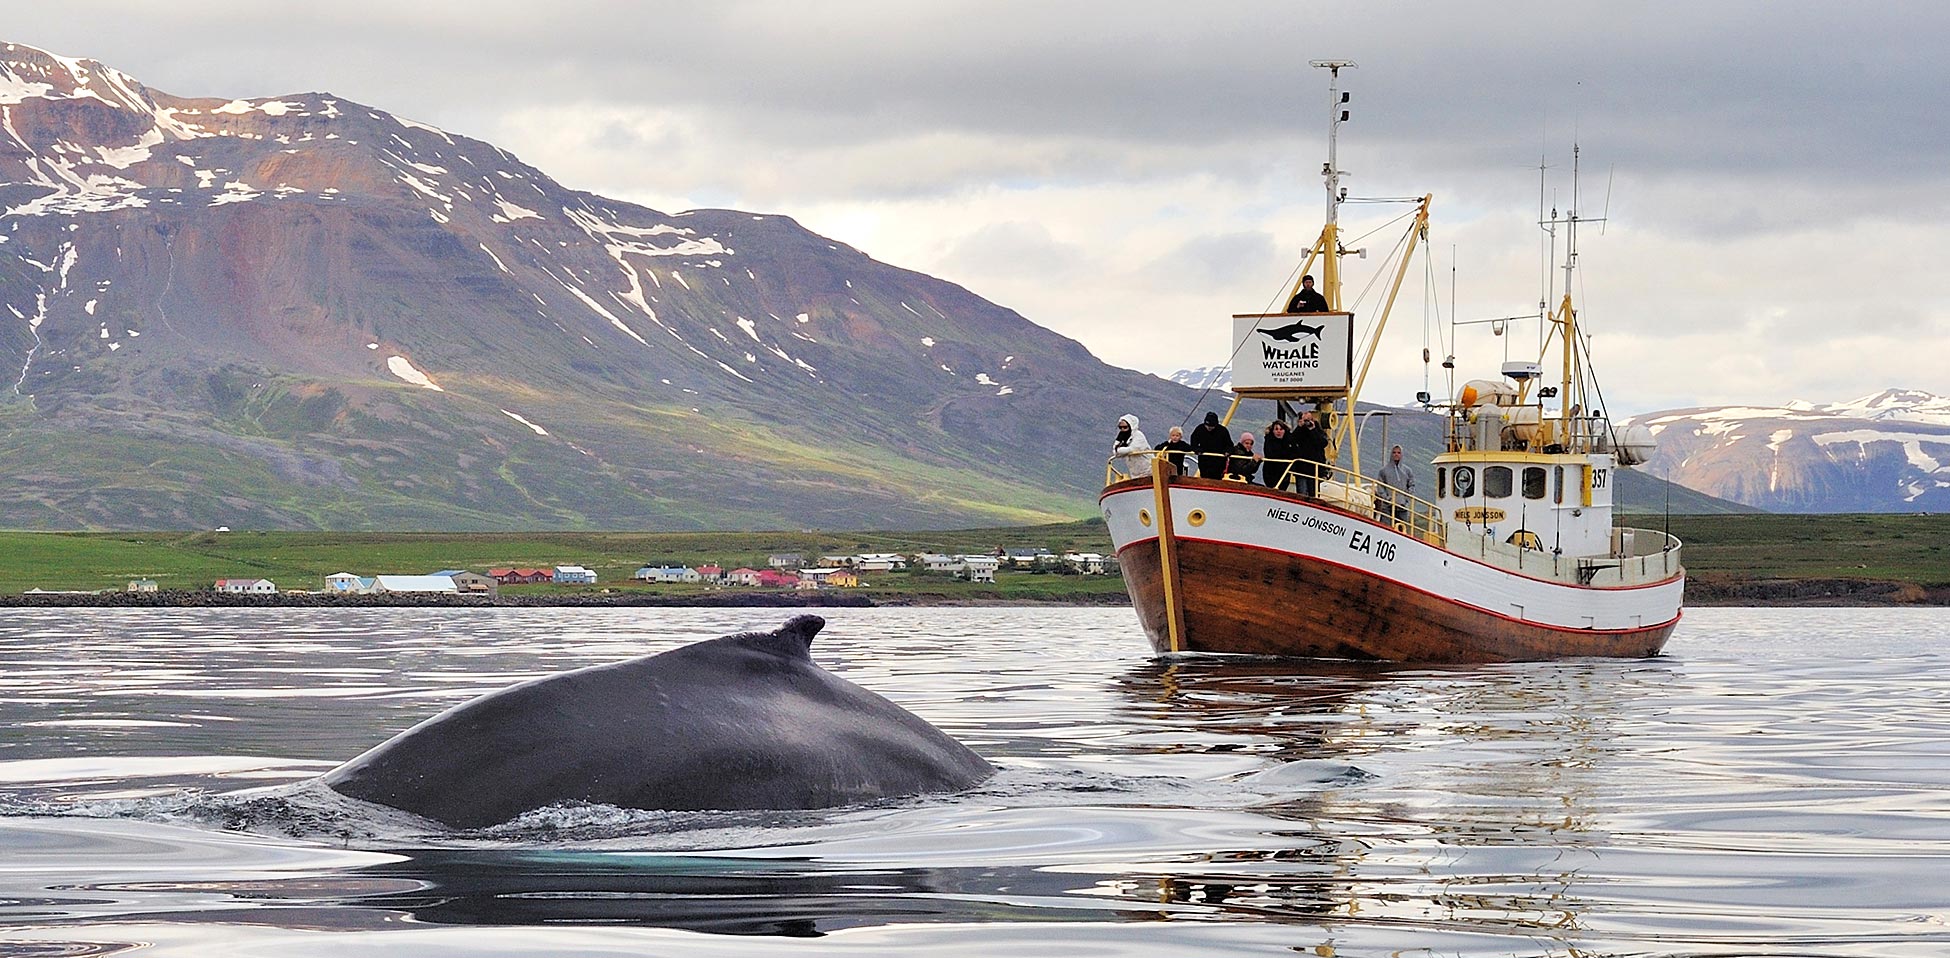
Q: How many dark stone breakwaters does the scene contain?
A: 1